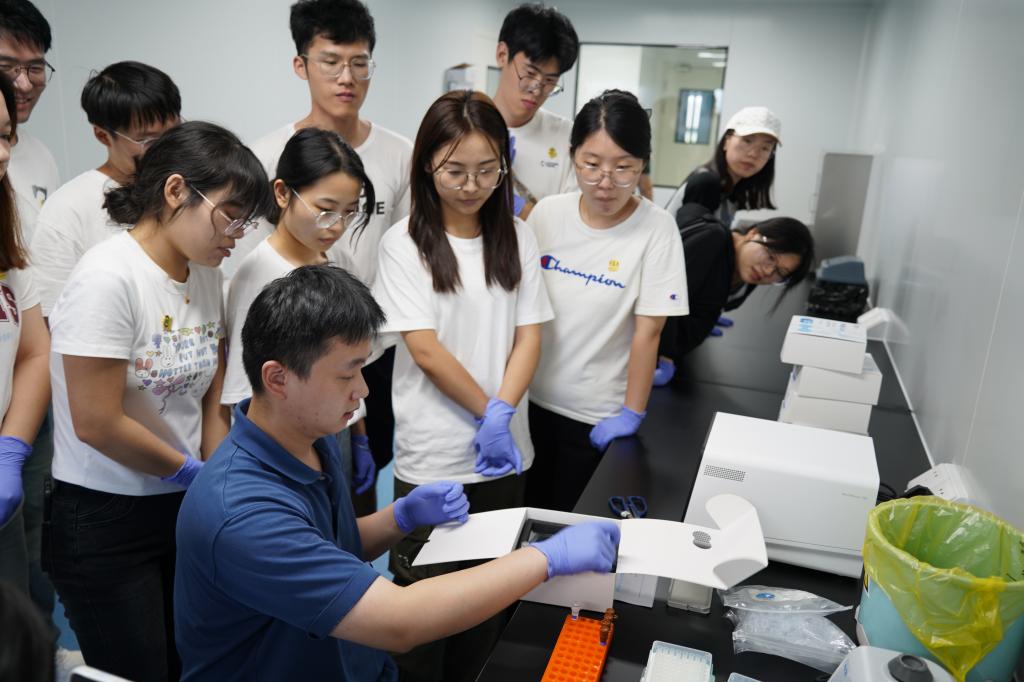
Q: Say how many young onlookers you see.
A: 11